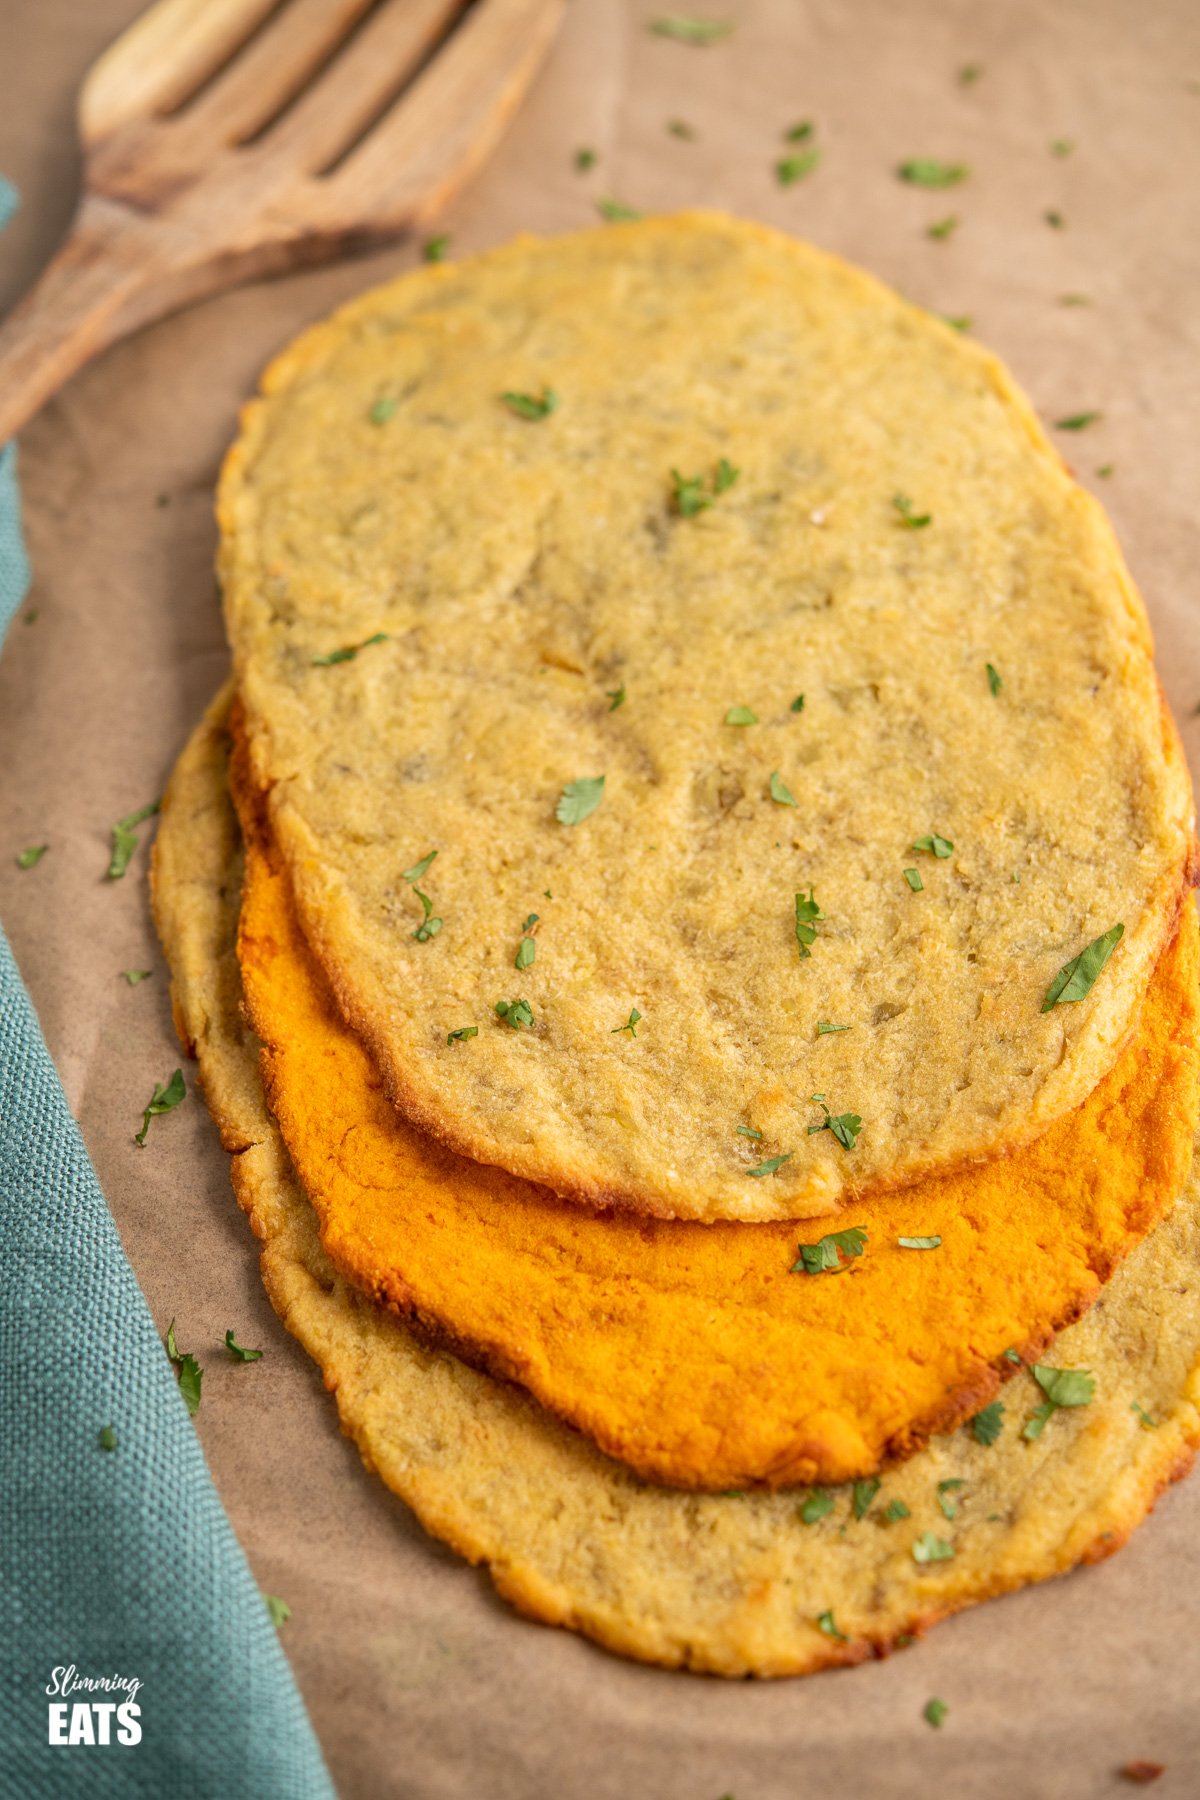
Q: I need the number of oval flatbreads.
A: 3